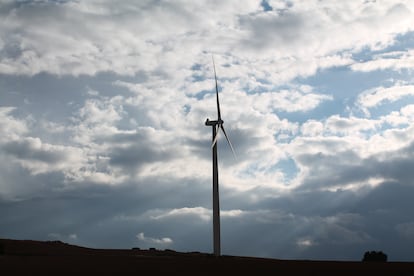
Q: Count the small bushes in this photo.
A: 1